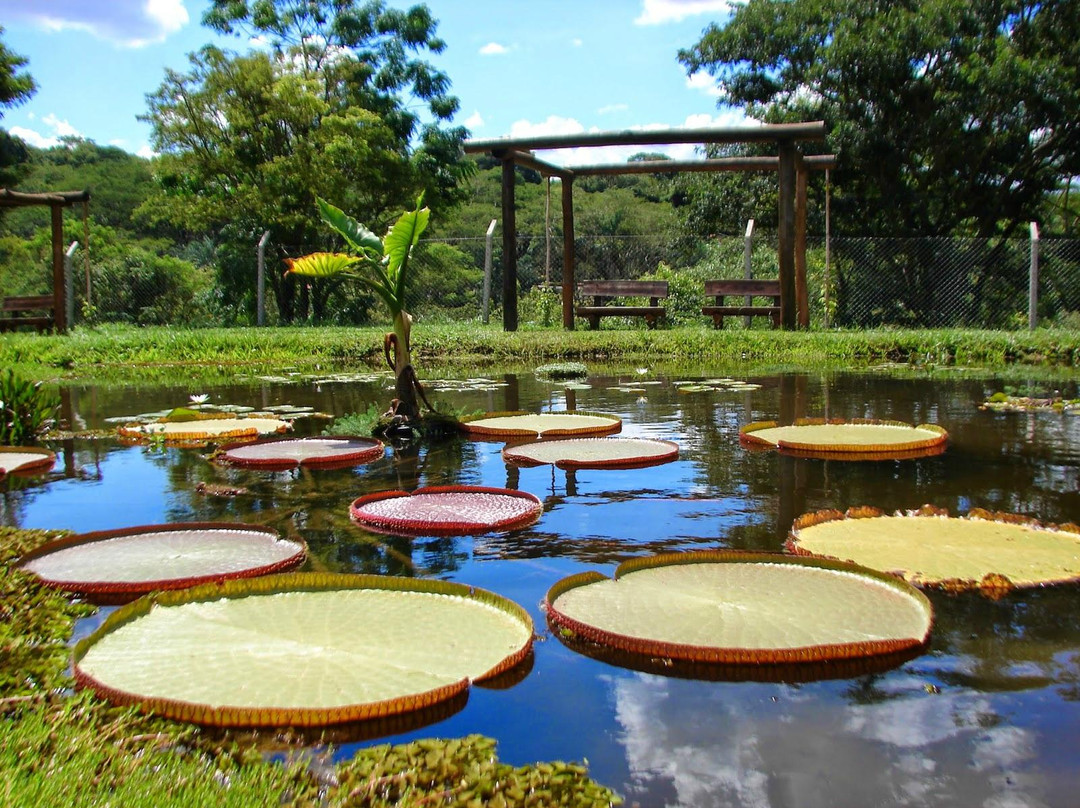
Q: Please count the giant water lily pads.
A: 11